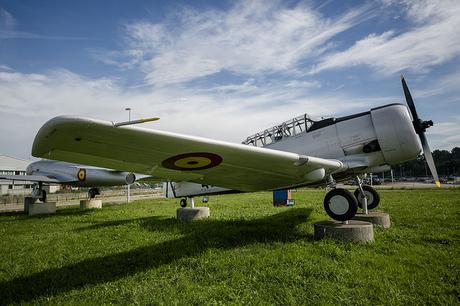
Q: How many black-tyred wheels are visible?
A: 5